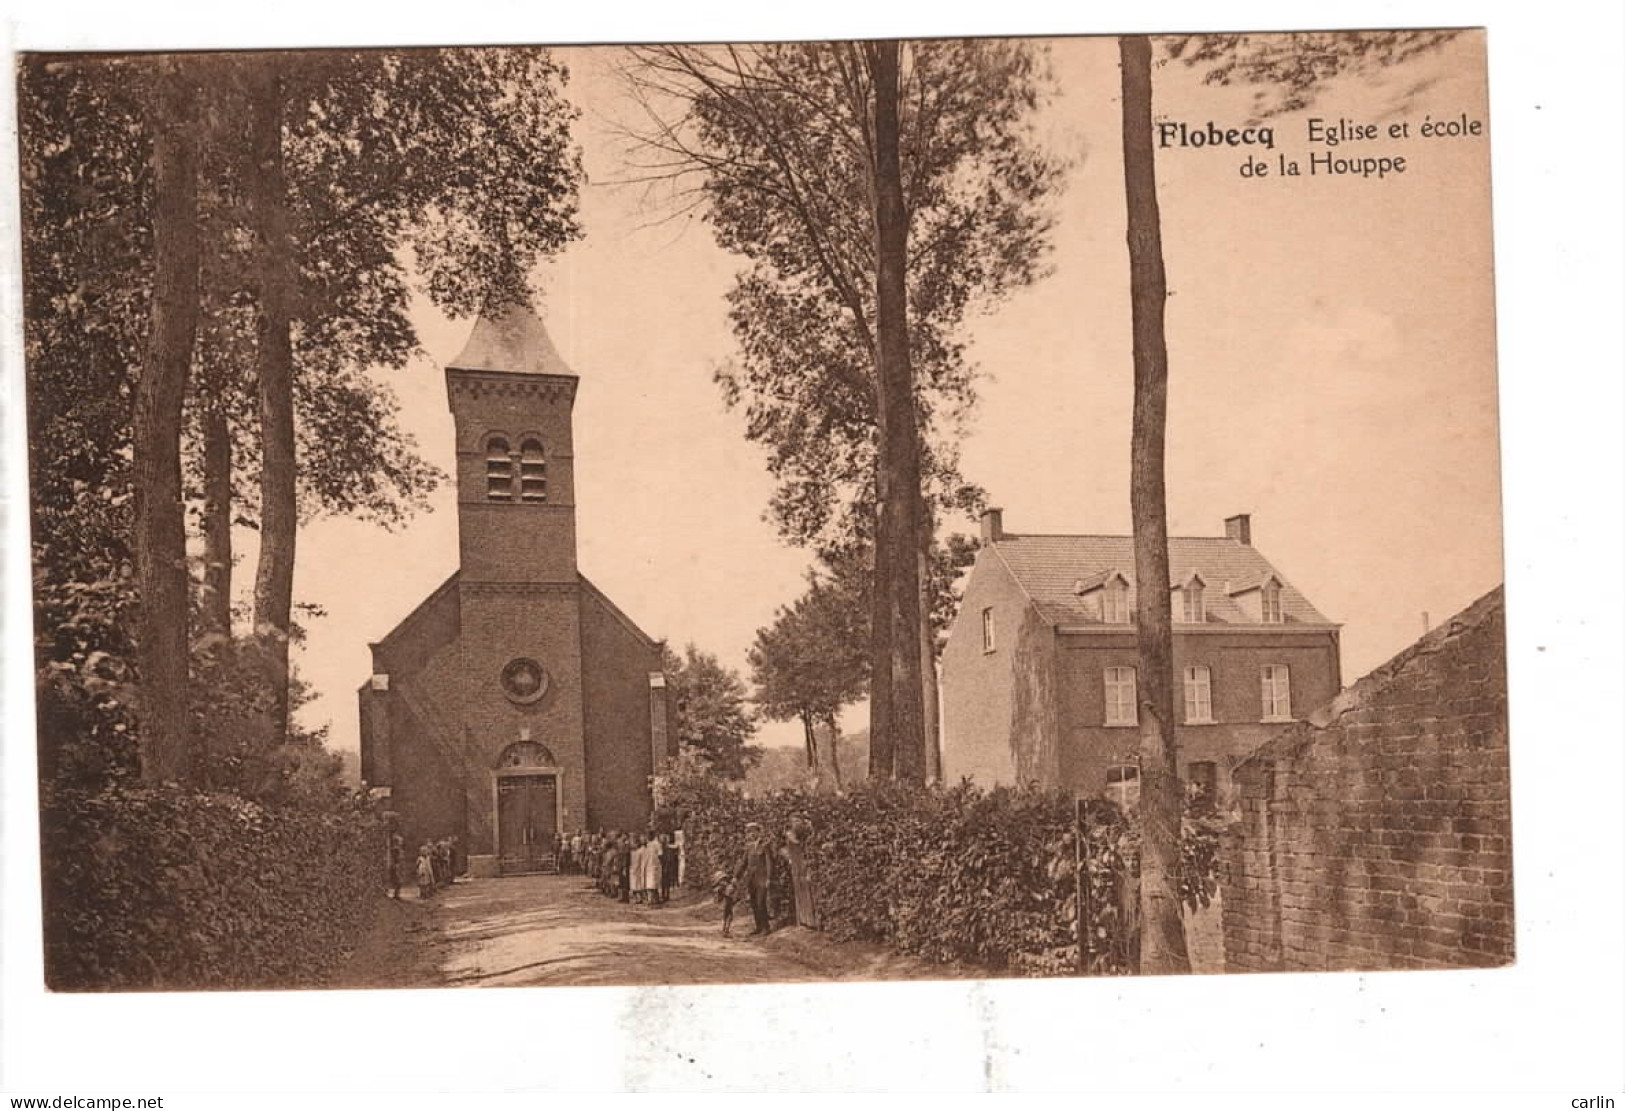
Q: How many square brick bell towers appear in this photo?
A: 1